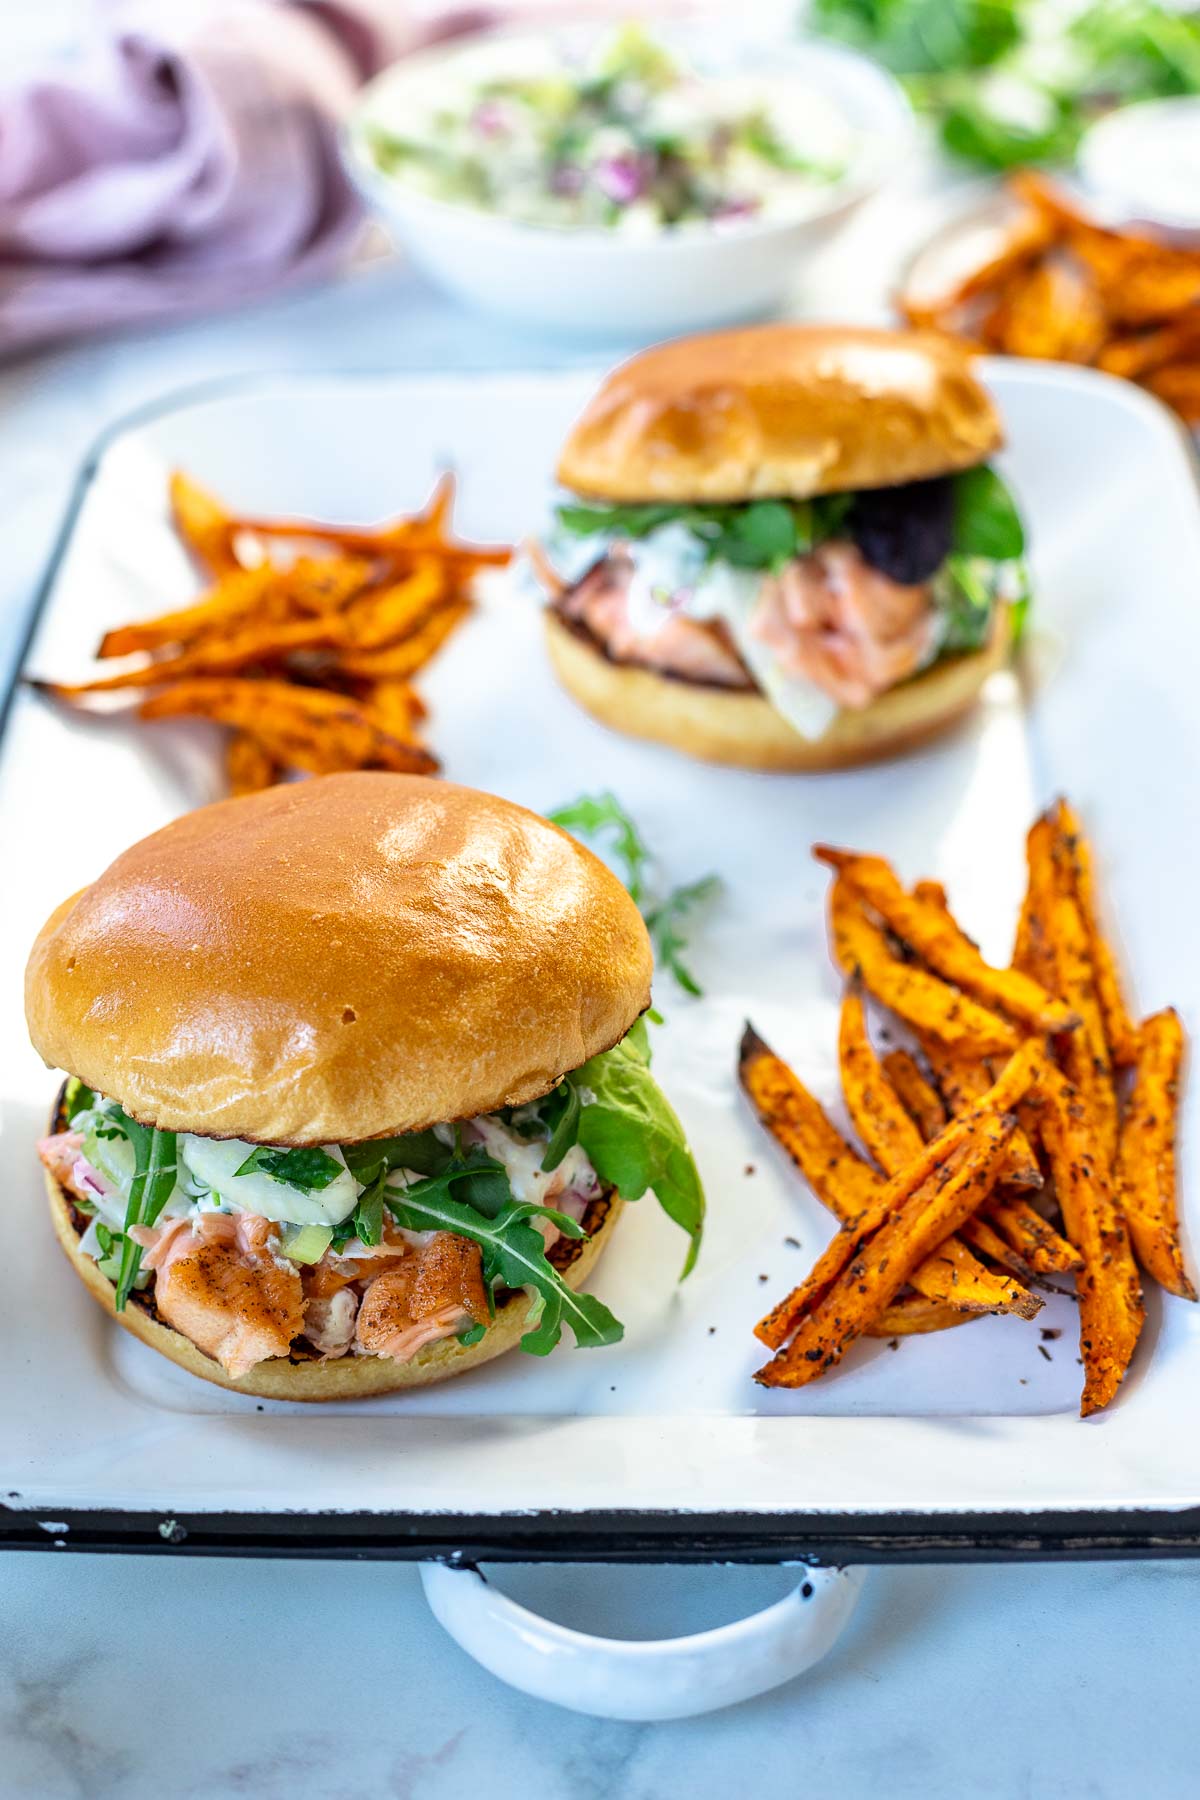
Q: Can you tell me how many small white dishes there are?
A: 2